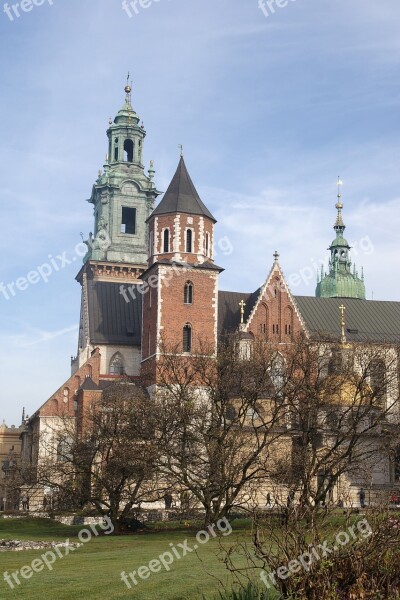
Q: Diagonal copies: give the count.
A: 9